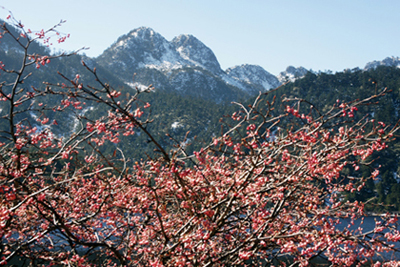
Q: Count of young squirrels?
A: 0